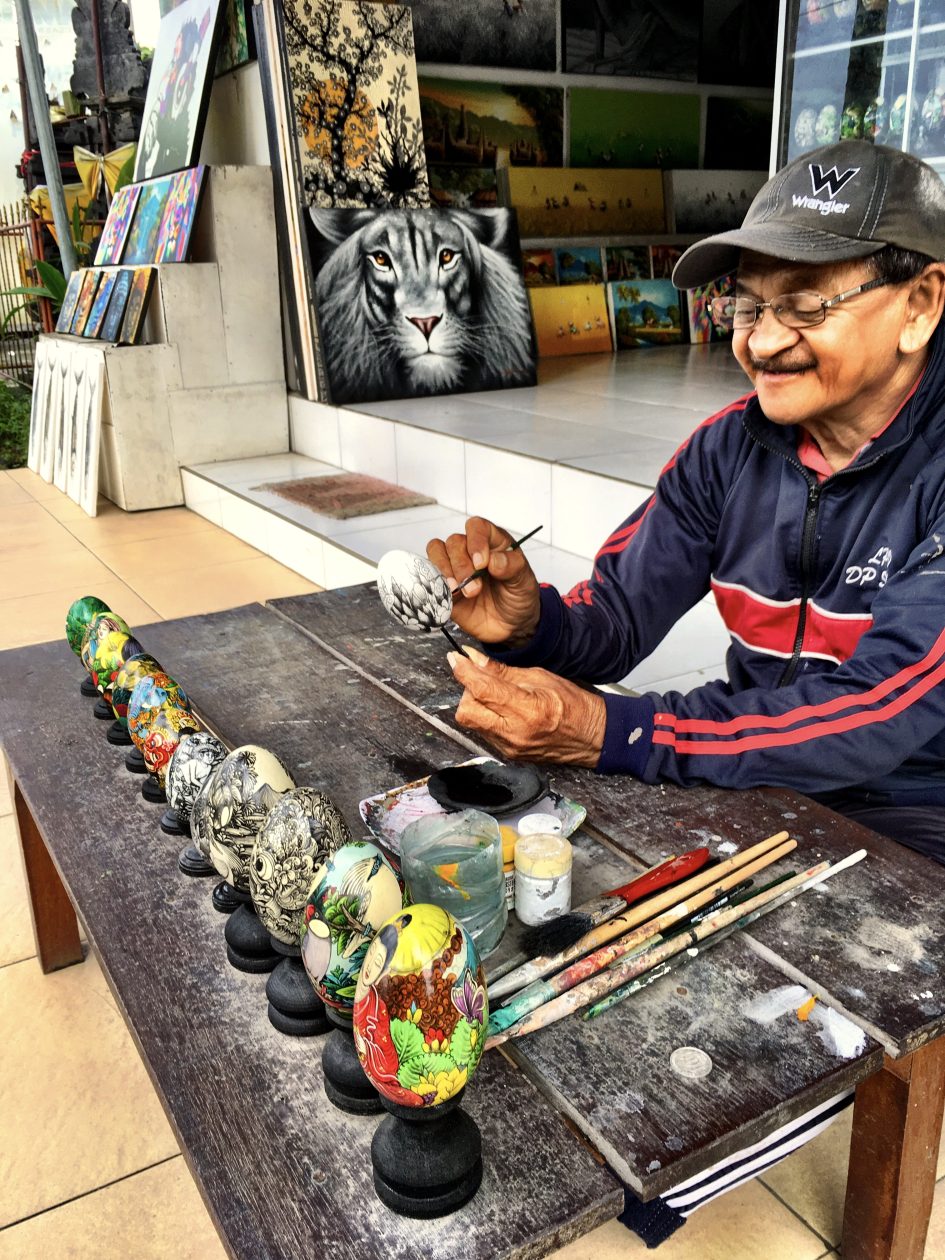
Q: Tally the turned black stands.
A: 12